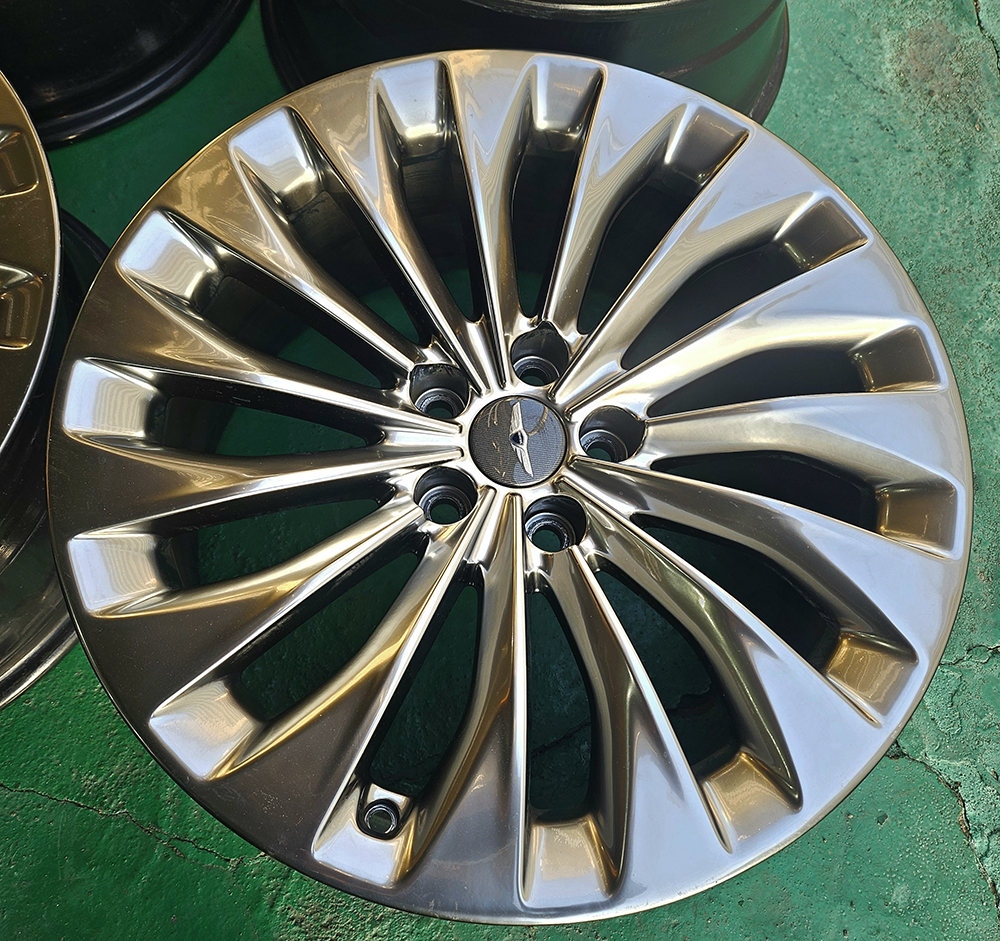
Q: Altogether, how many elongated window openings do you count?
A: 15